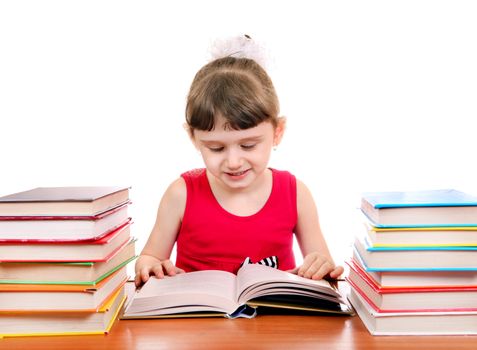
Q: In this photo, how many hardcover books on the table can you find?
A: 13